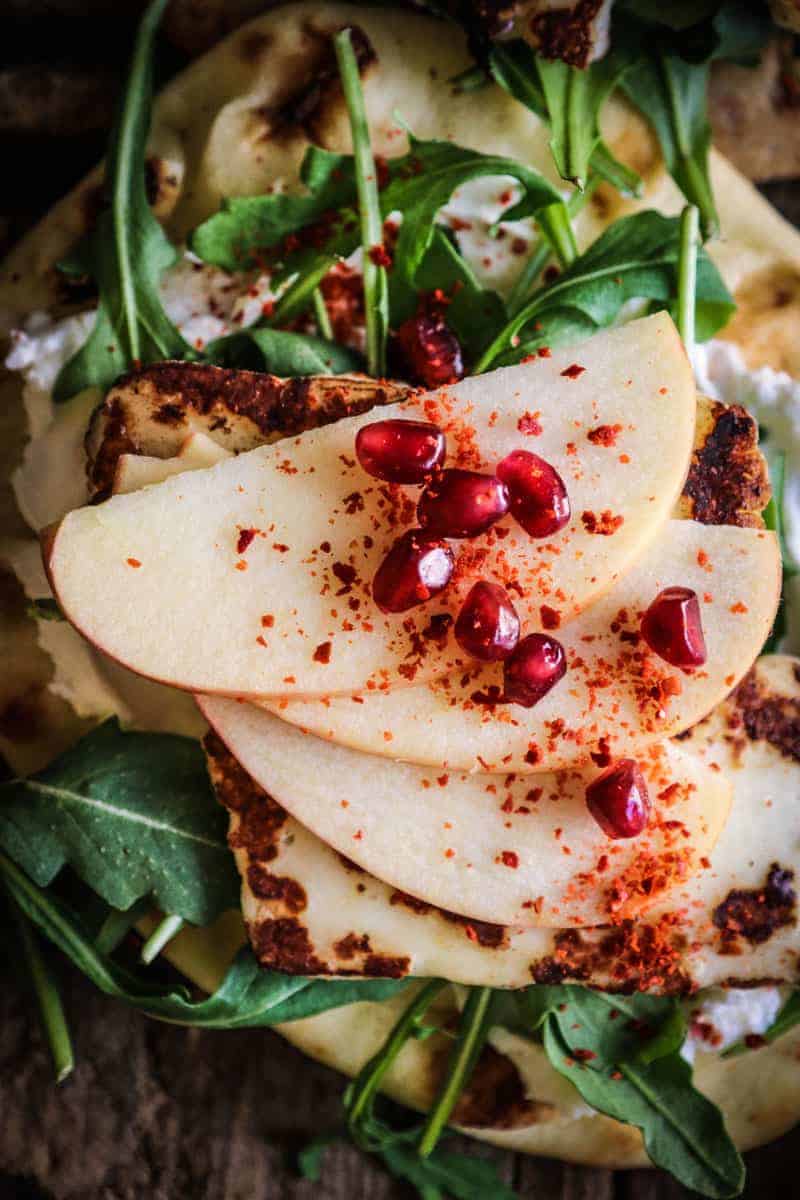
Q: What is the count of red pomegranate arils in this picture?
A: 9